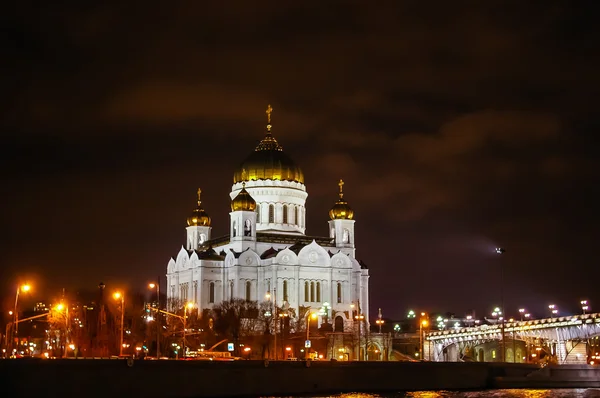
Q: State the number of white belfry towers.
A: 3